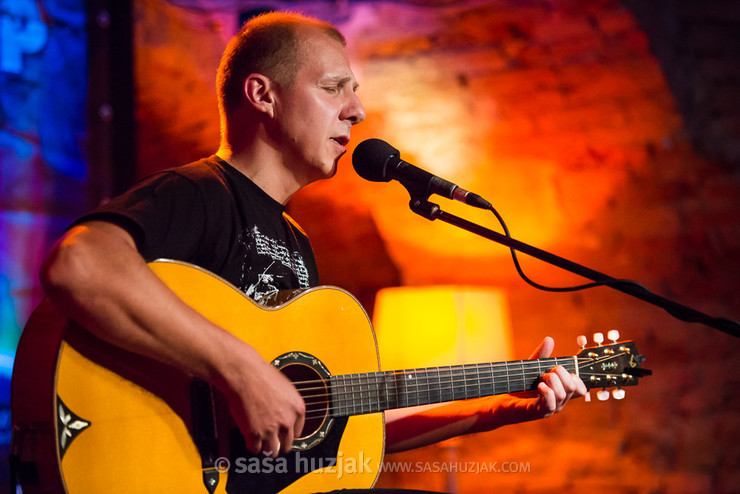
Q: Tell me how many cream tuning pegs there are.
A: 6